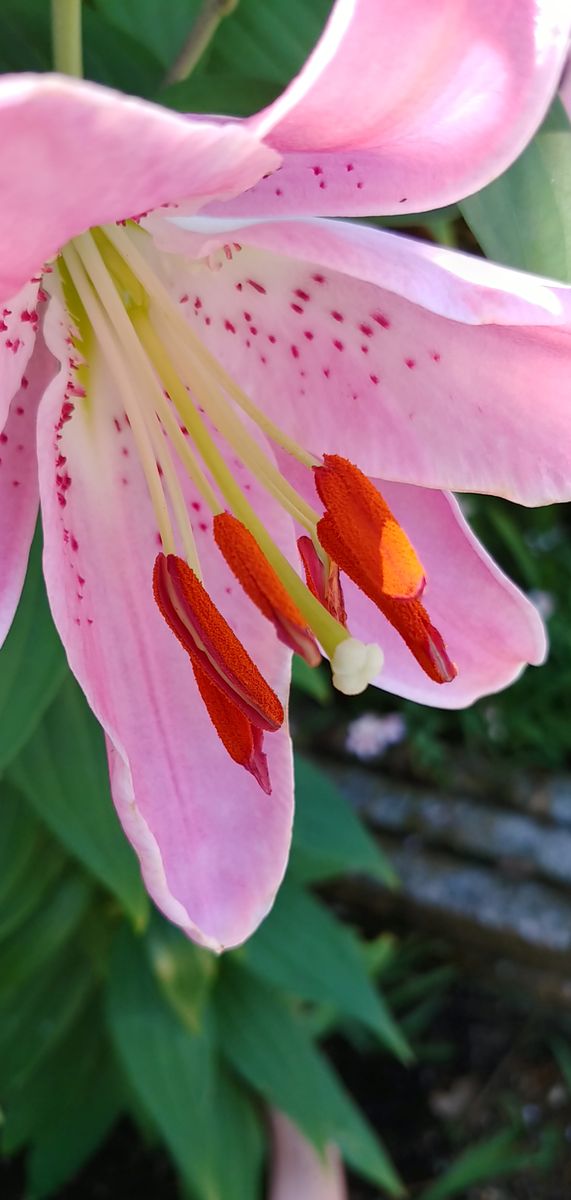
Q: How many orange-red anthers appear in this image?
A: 6